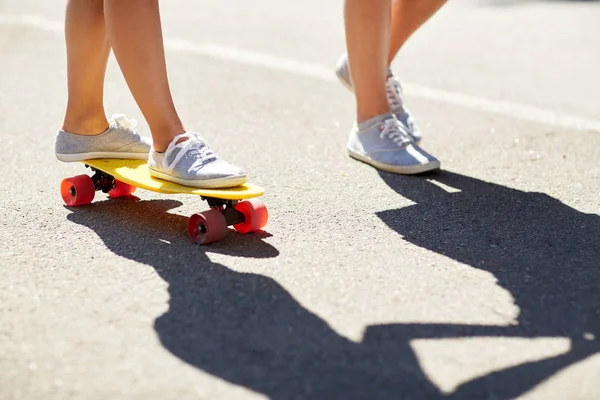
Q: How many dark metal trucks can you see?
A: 2